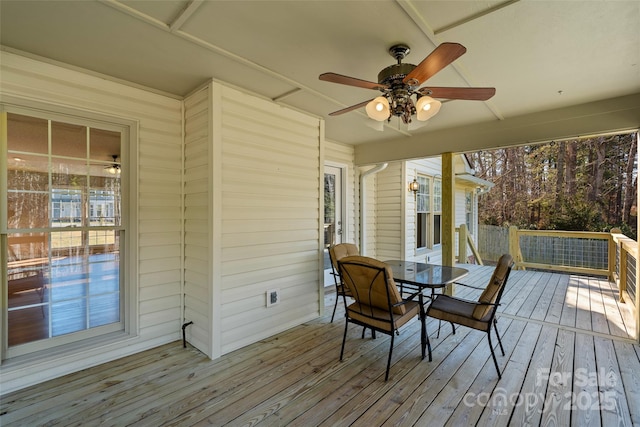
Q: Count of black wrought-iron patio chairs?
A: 3